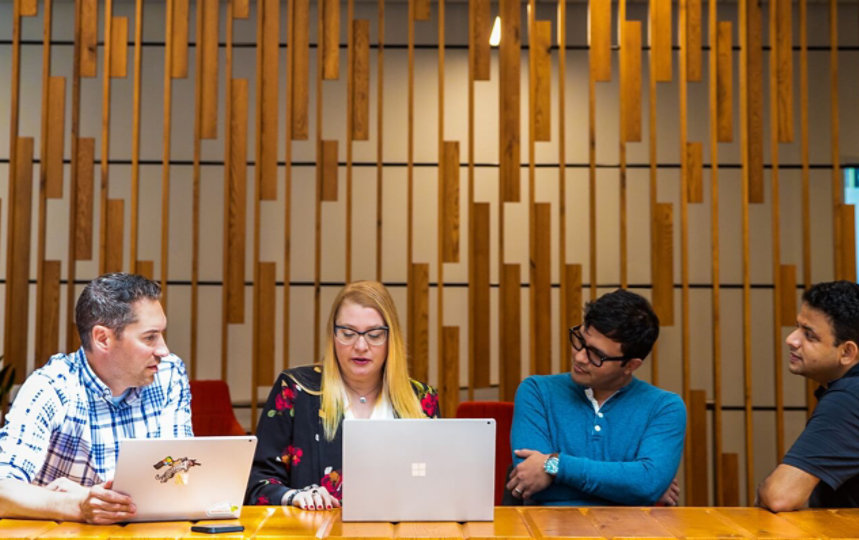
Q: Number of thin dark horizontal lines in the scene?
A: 4